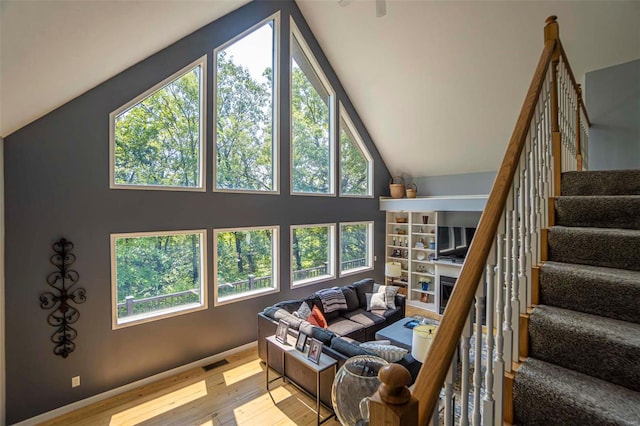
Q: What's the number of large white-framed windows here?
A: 8